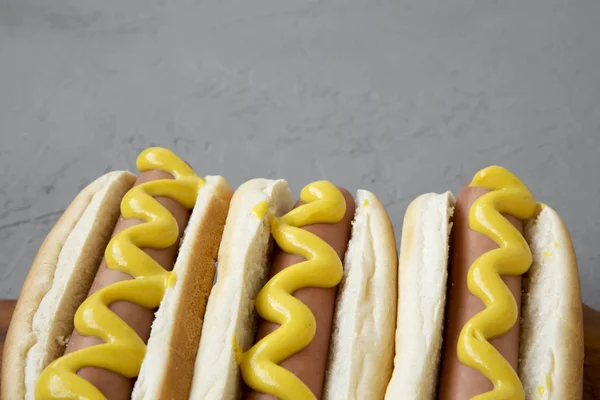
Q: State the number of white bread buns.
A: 3